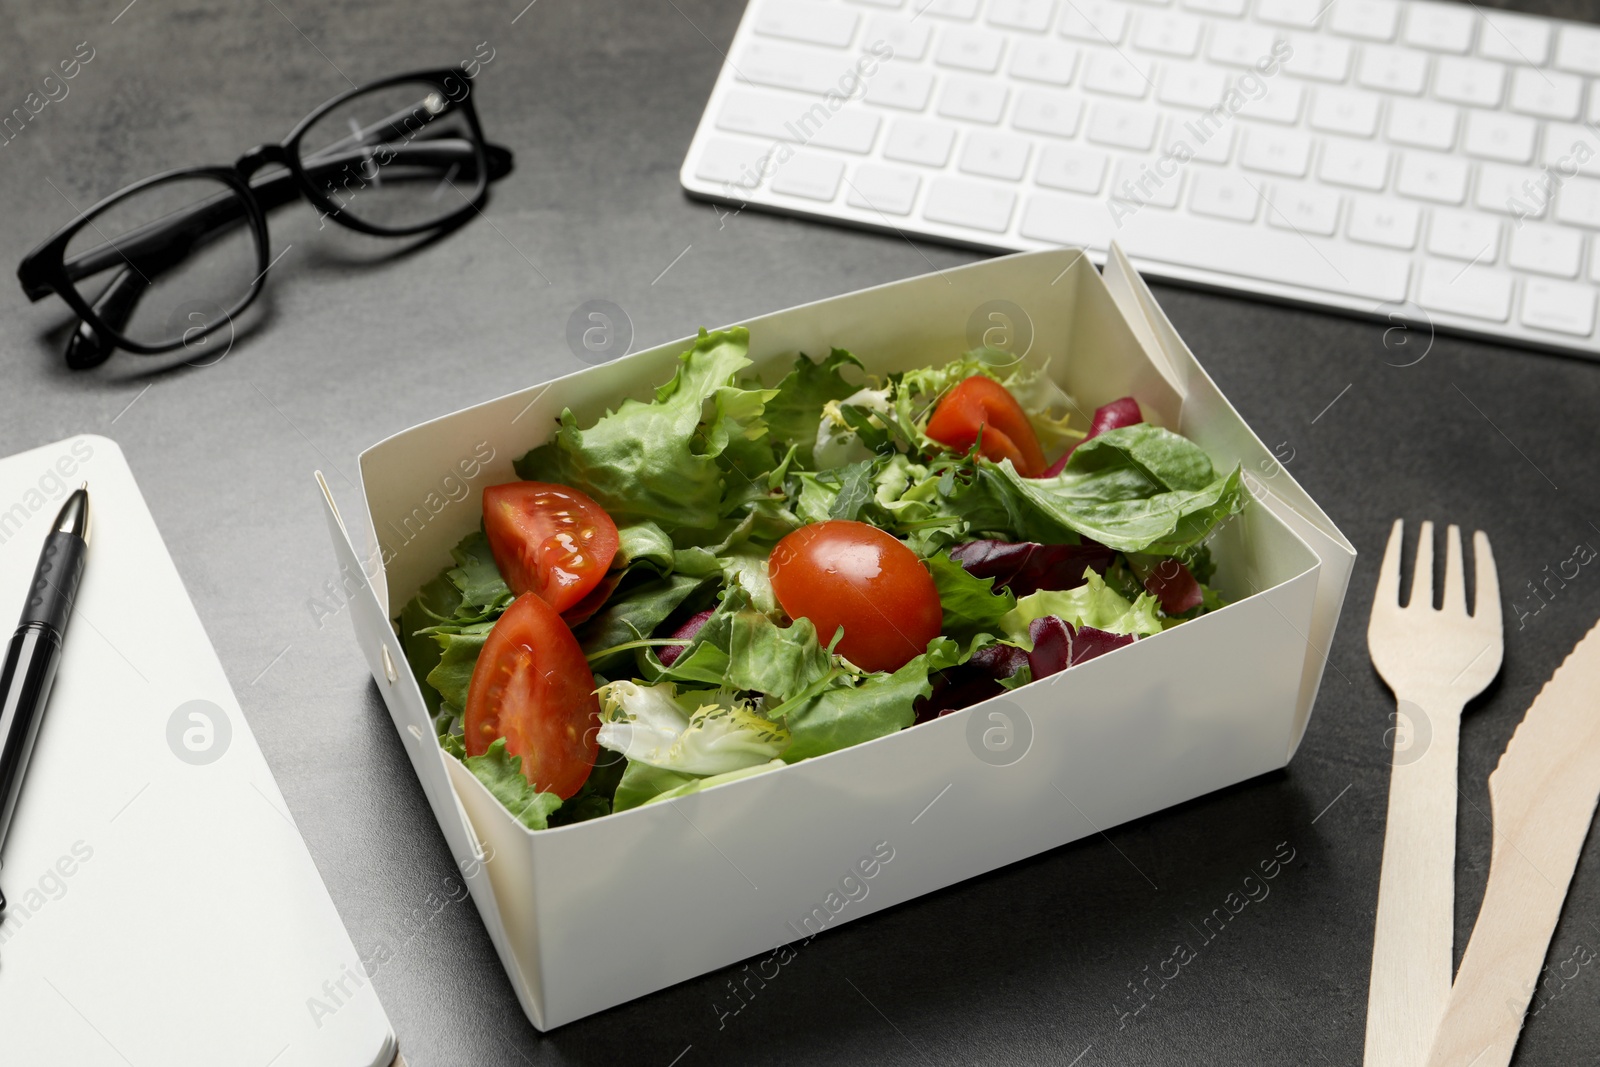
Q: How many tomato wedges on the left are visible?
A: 2